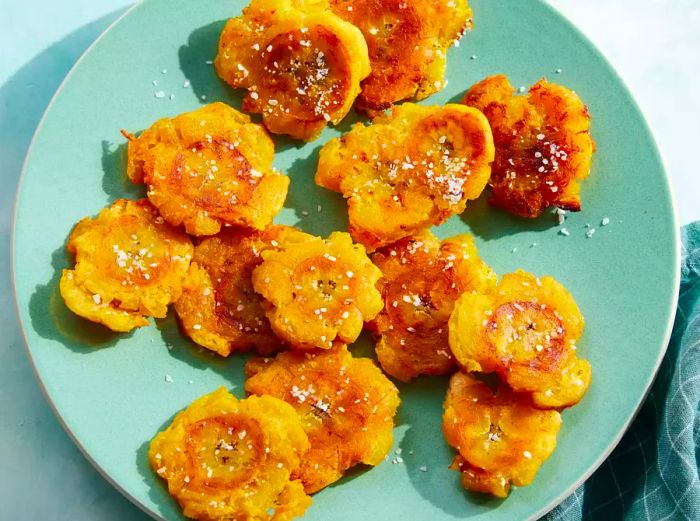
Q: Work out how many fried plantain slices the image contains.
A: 13